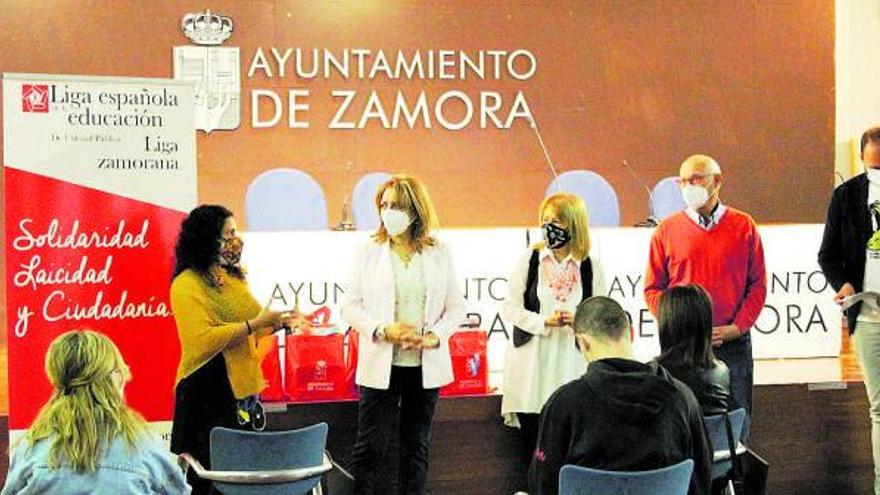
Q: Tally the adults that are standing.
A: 5